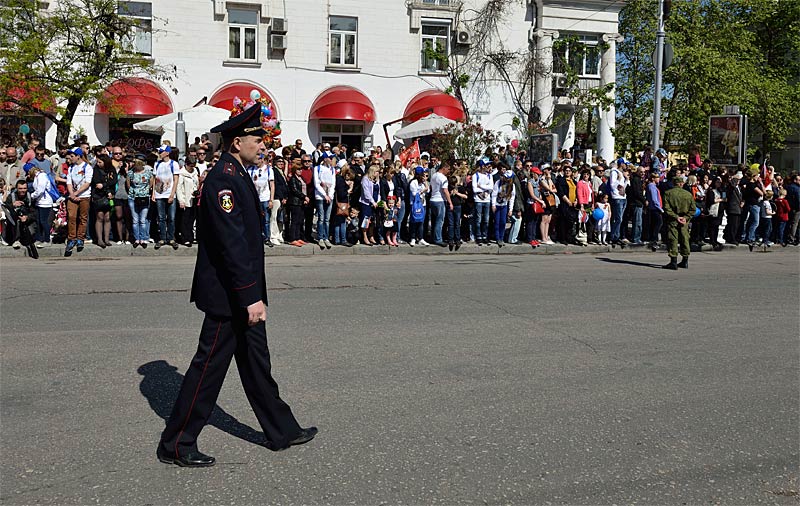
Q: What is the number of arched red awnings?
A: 5